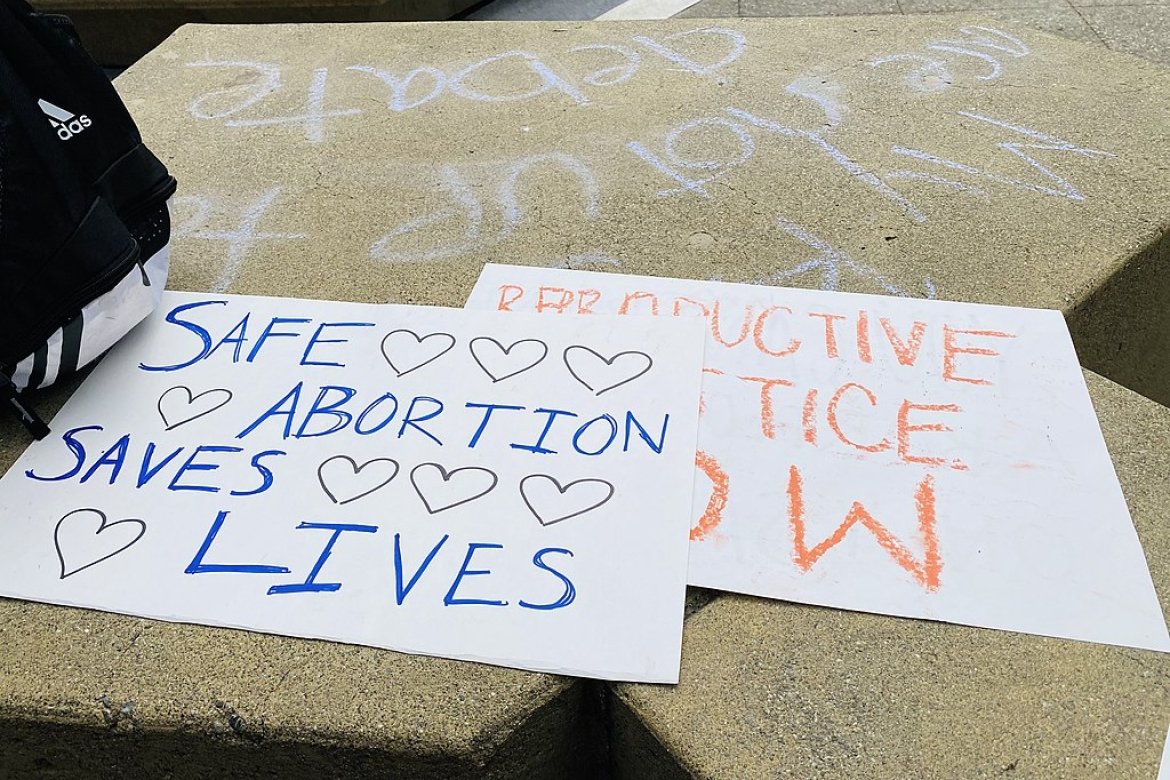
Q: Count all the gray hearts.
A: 8